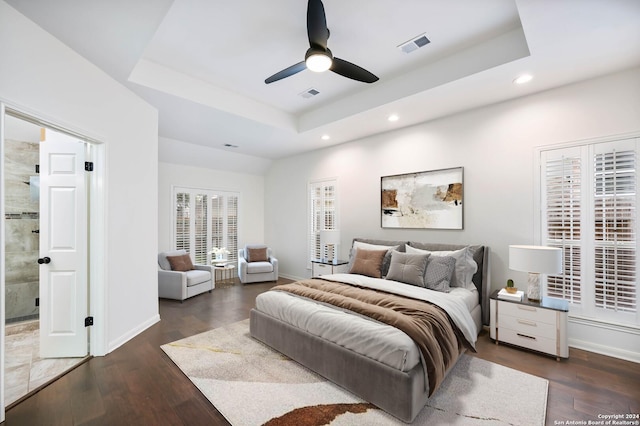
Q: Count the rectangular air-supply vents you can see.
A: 3